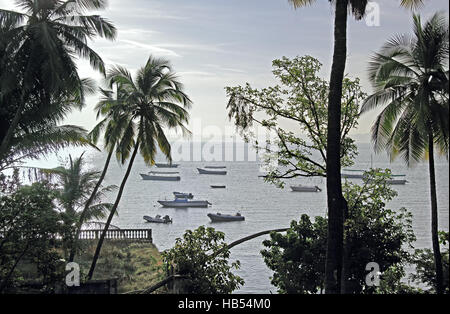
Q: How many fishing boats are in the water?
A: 11